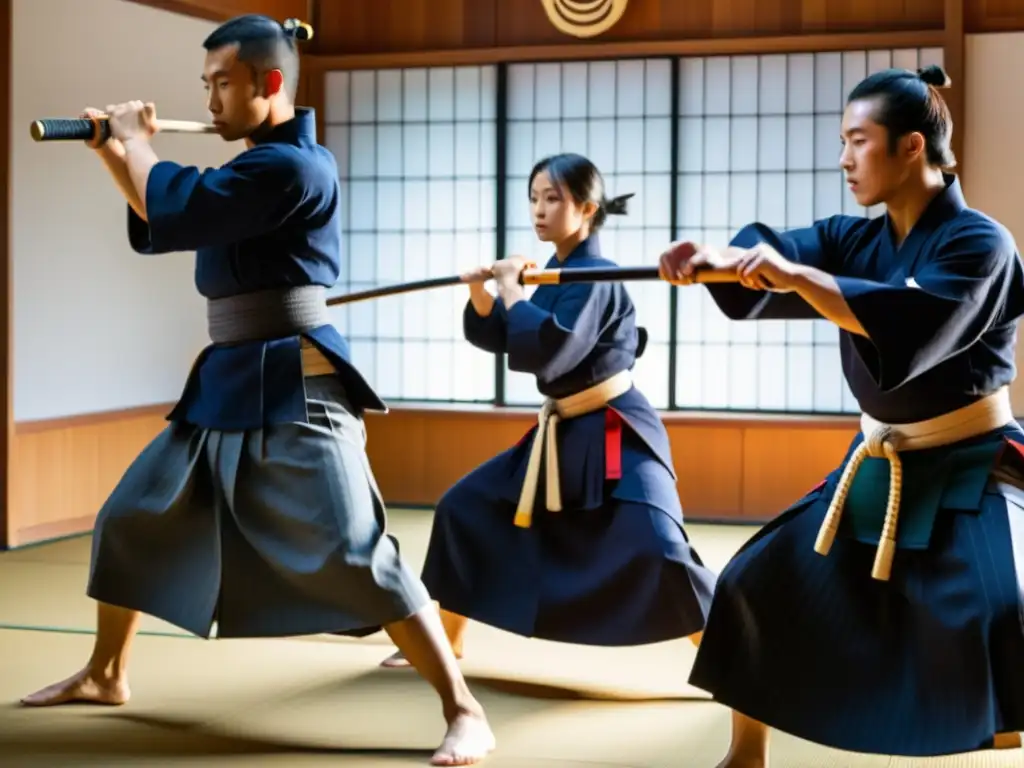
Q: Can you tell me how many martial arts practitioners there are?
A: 3